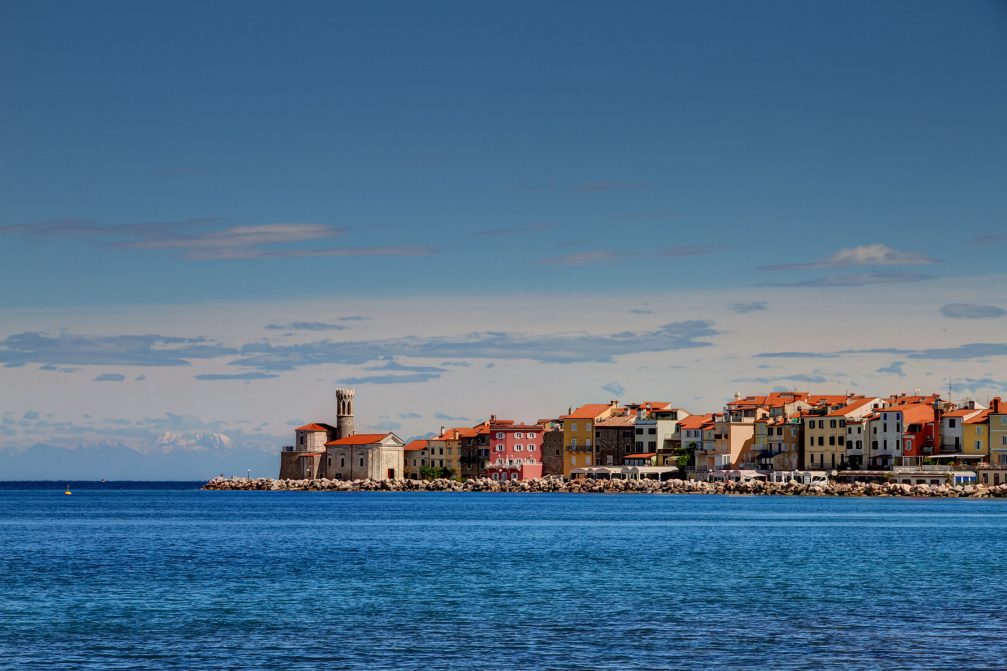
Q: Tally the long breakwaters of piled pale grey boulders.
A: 1